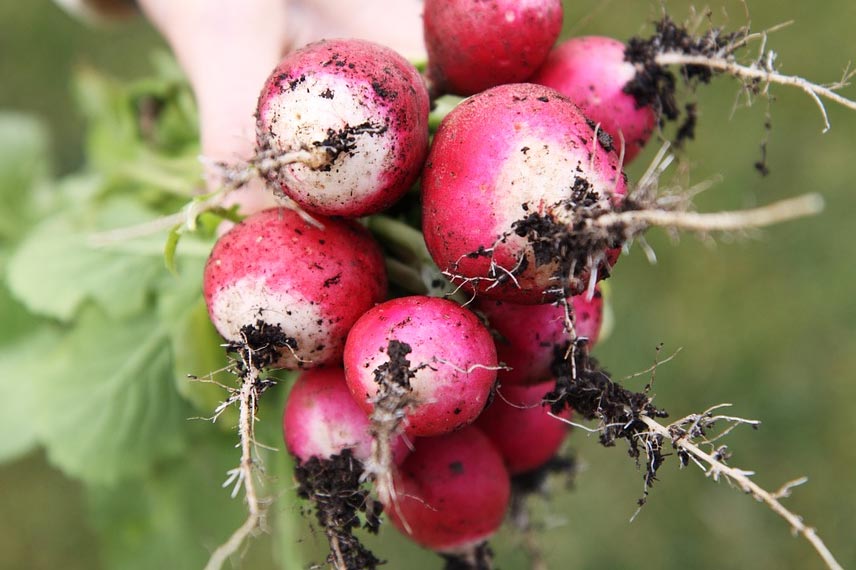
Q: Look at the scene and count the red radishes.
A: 10